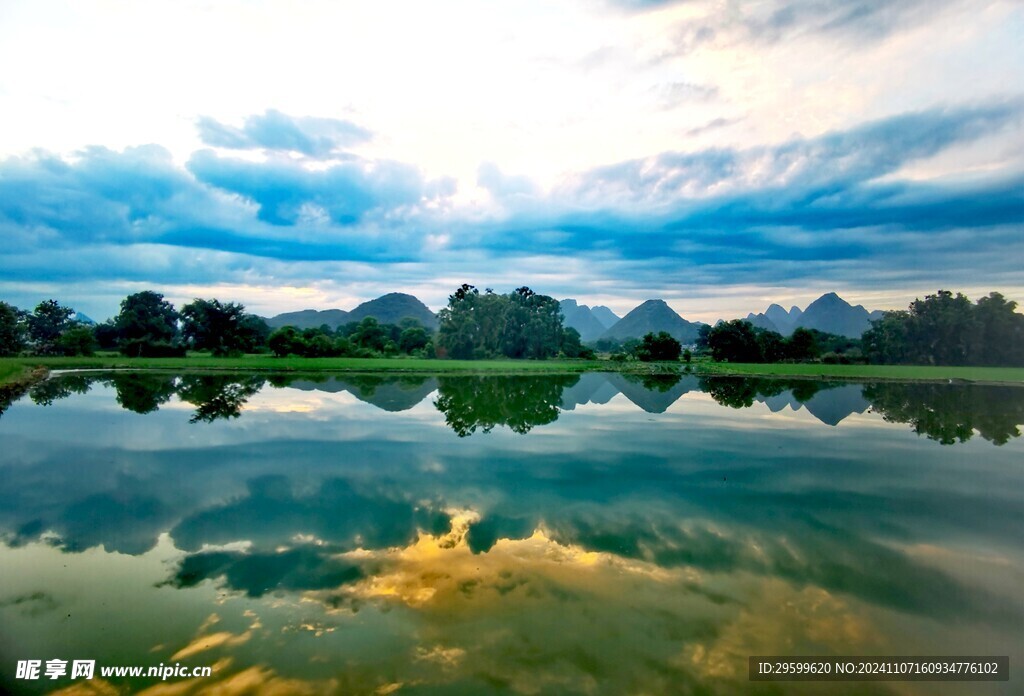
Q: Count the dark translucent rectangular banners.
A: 1